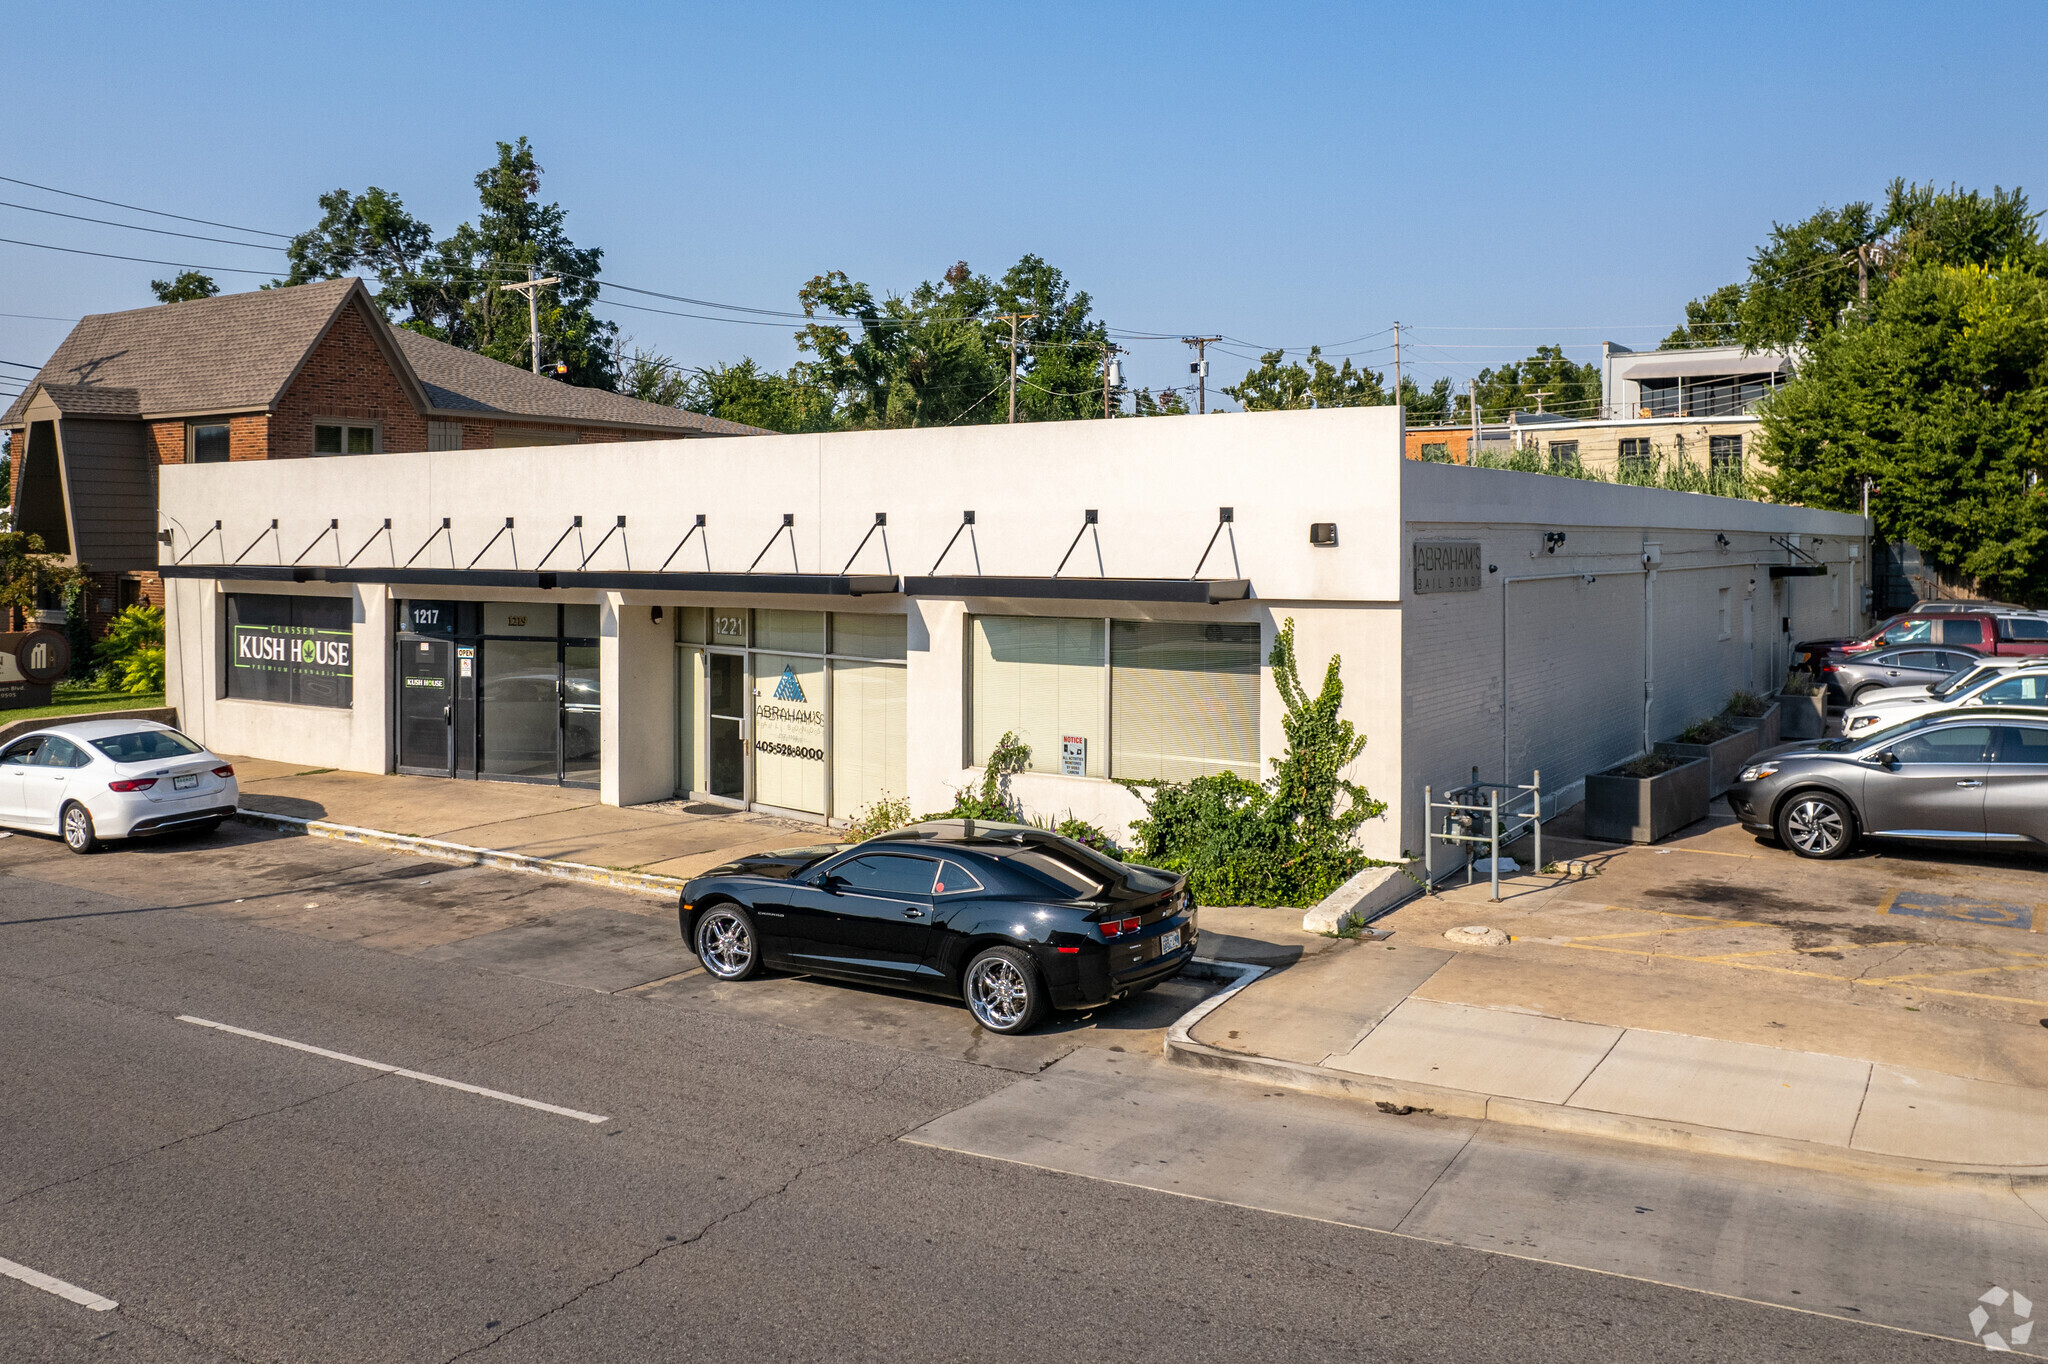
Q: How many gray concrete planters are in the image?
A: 4